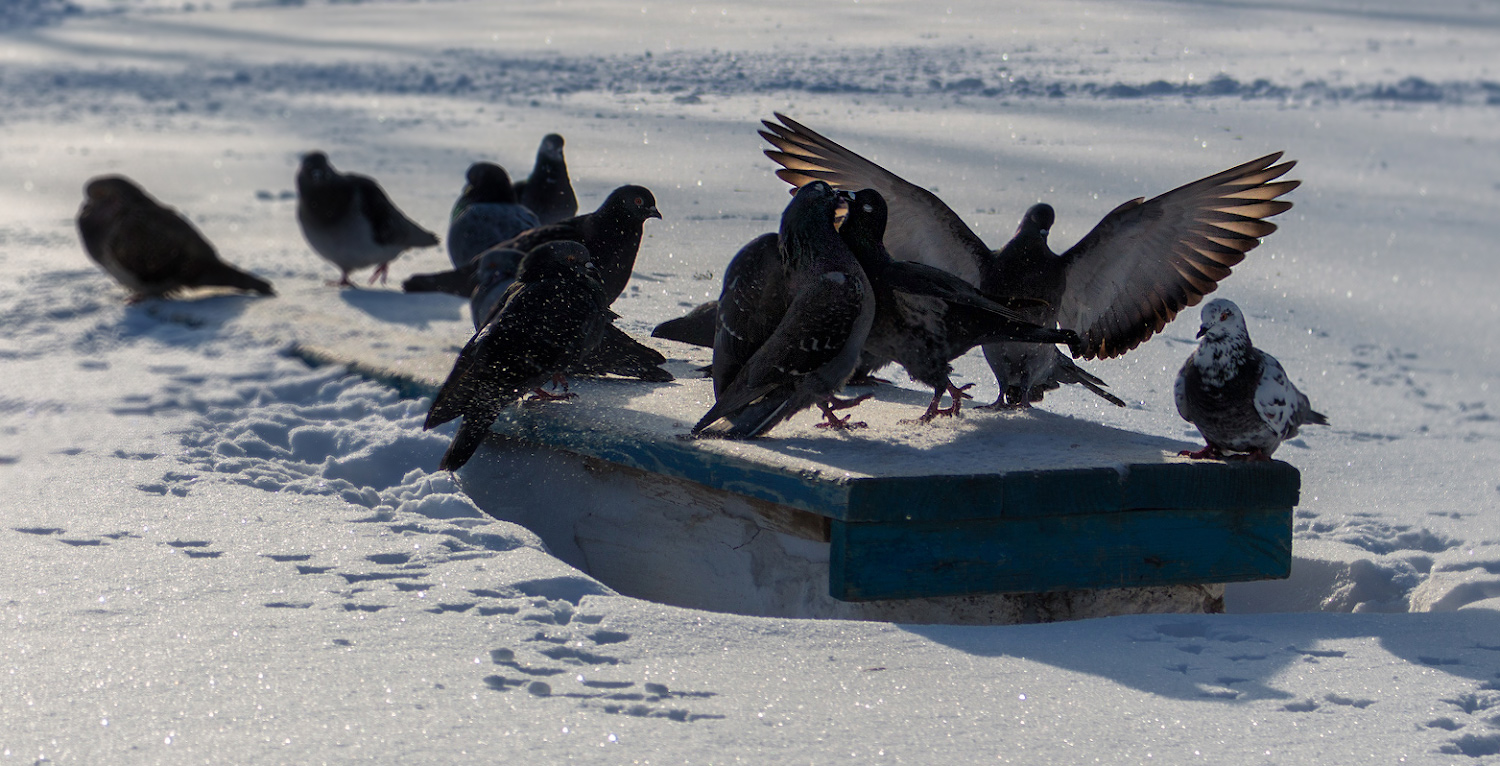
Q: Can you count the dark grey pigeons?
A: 11